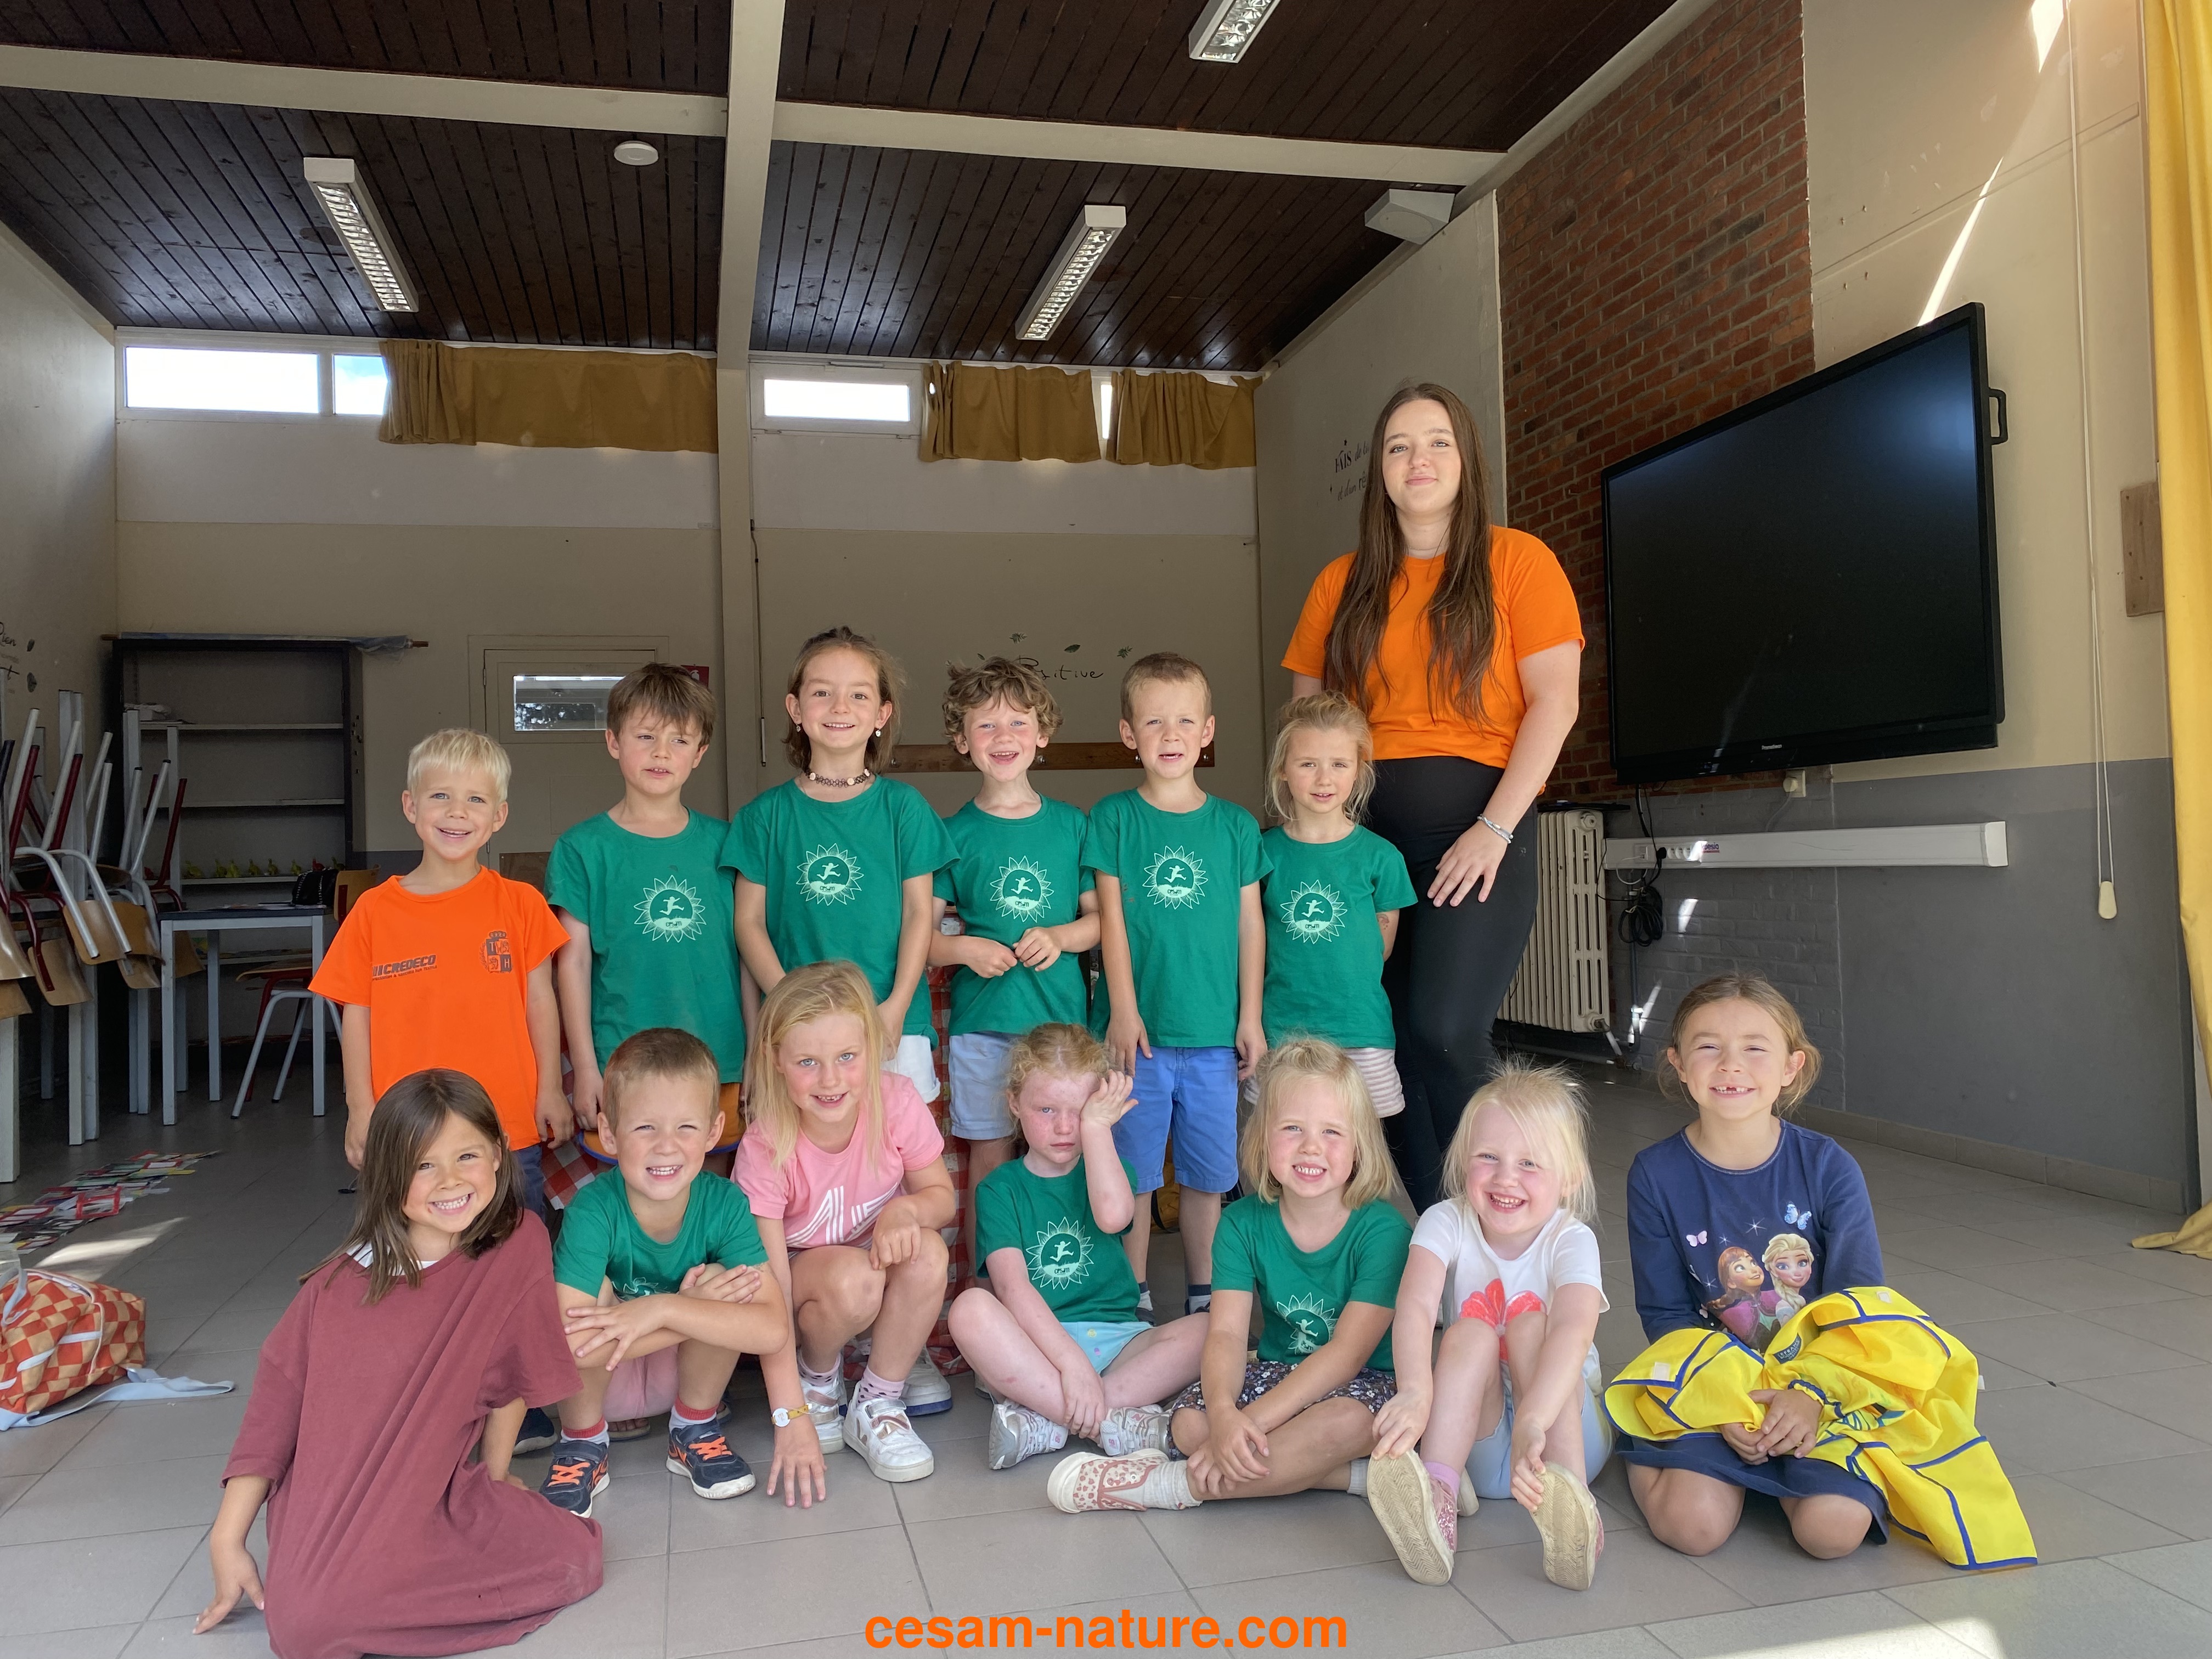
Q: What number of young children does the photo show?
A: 13